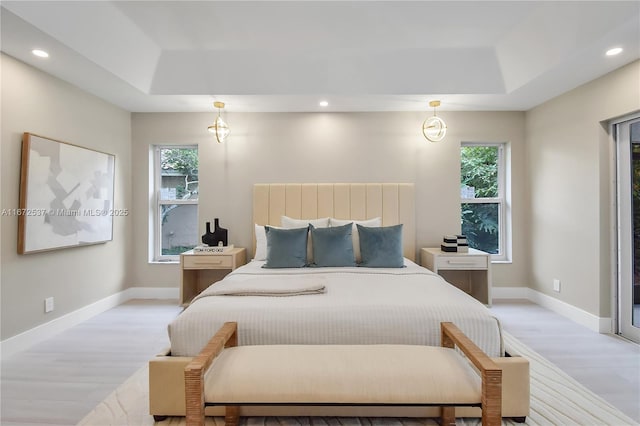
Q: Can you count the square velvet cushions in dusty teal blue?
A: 3